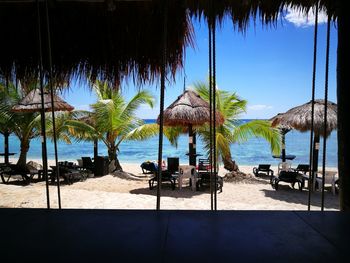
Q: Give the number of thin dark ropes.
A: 7